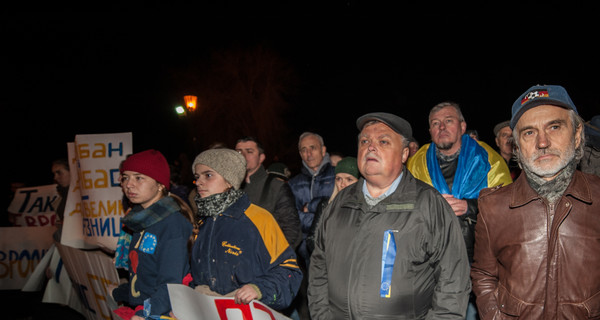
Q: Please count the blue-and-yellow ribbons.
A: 1